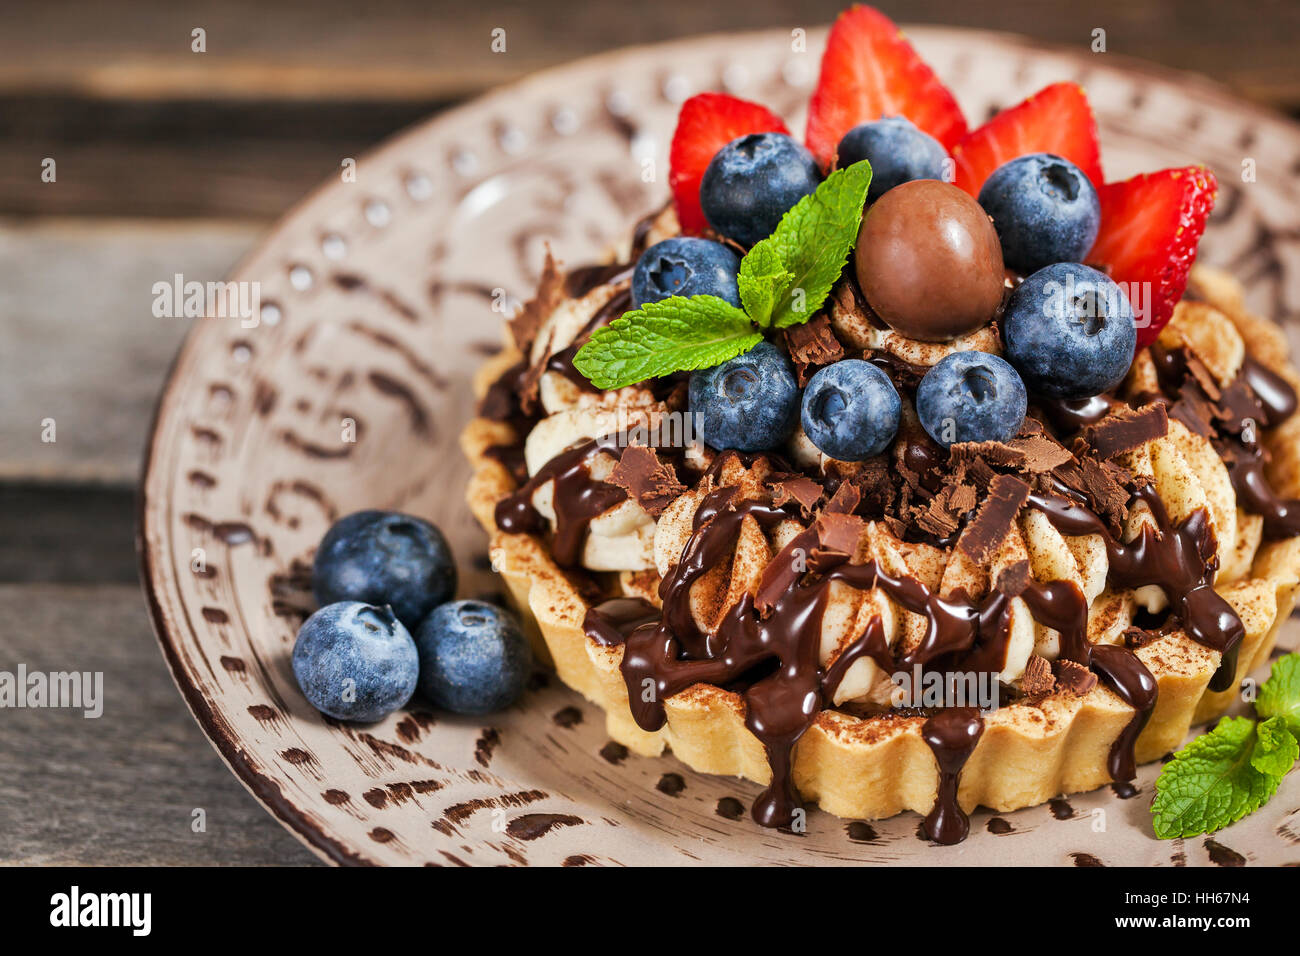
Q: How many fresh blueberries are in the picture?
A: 11